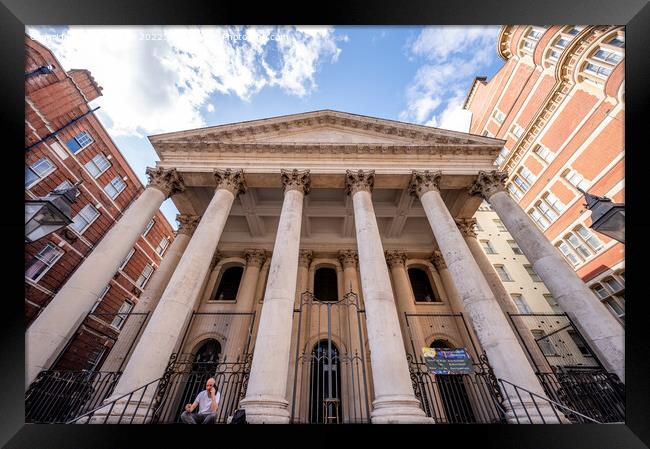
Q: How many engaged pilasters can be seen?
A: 6